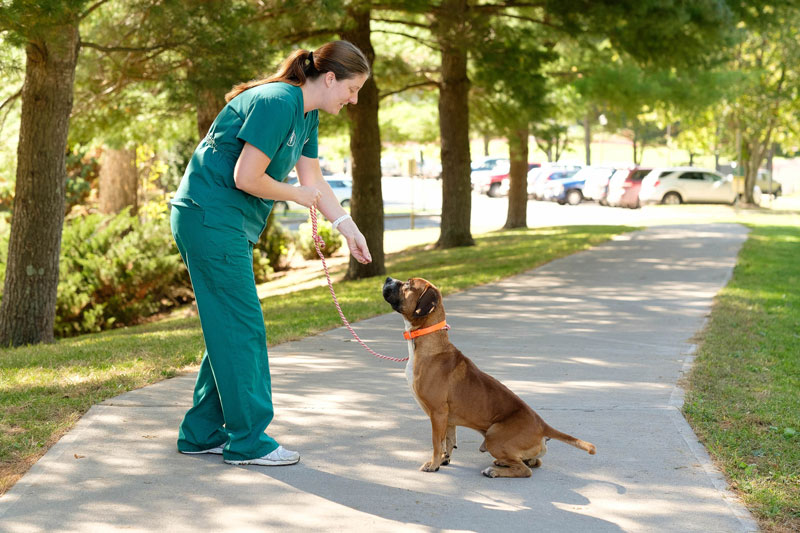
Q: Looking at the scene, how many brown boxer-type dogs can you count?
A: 1